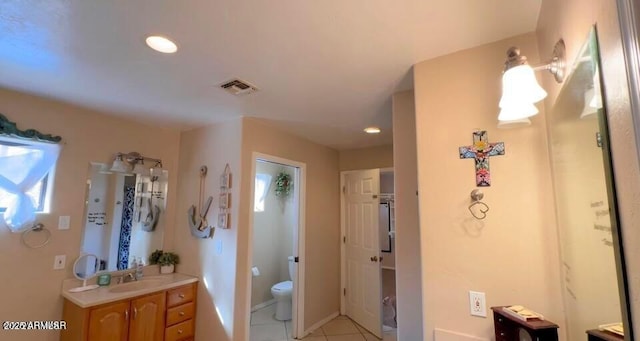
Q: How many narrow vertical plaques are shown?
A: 3